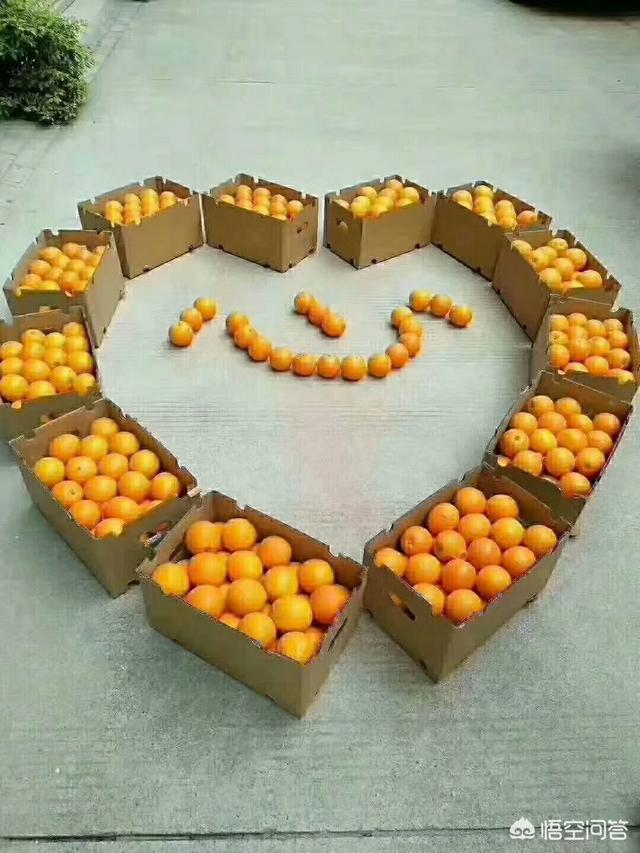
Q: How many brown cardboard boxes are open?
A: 12